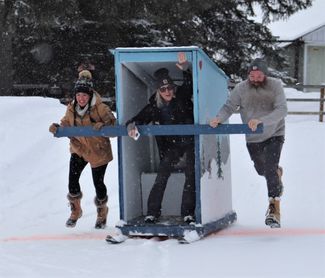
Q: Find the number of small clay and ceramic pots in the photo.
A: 0